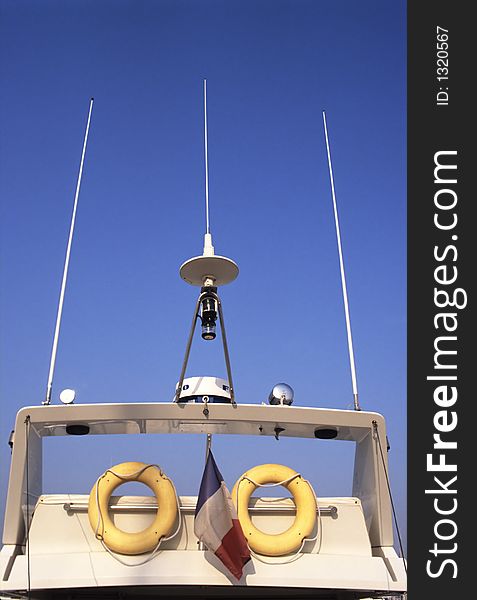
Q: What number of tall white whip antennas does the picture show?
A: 3